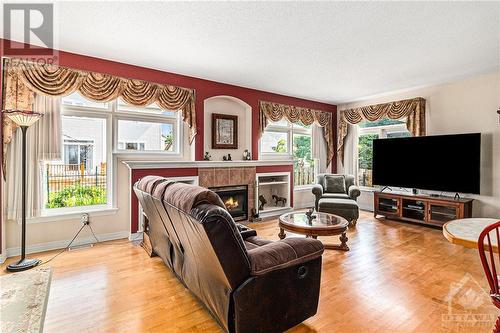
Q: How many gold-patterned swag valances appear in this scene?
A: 3